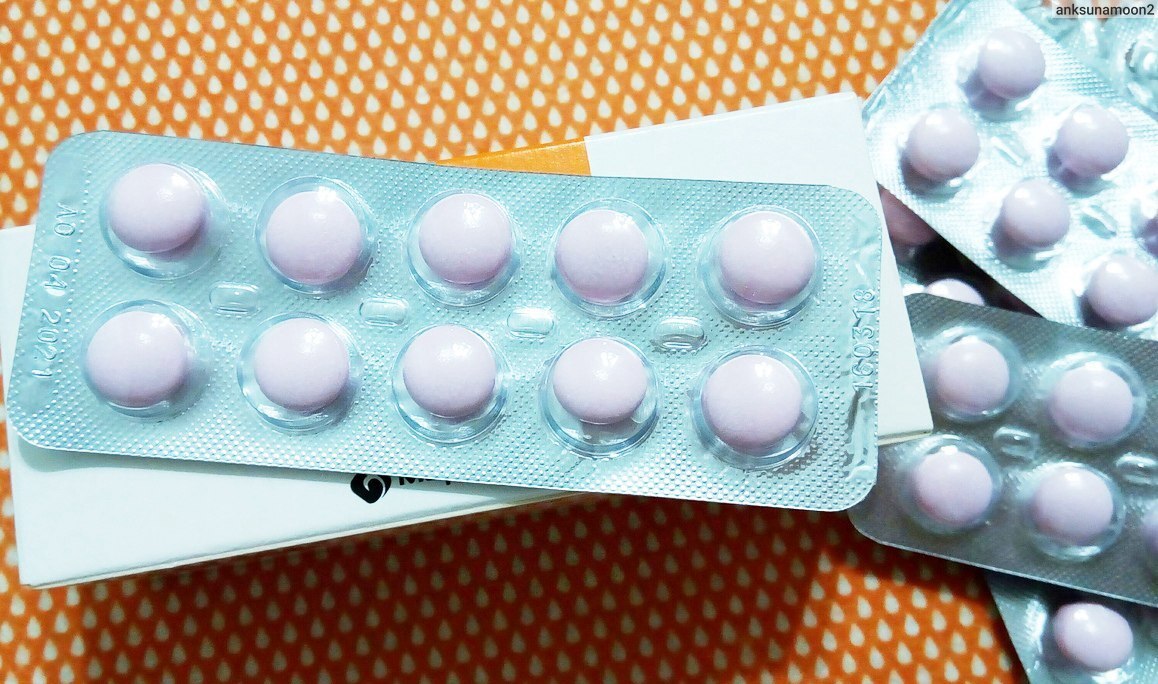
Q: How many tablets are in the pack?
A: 10